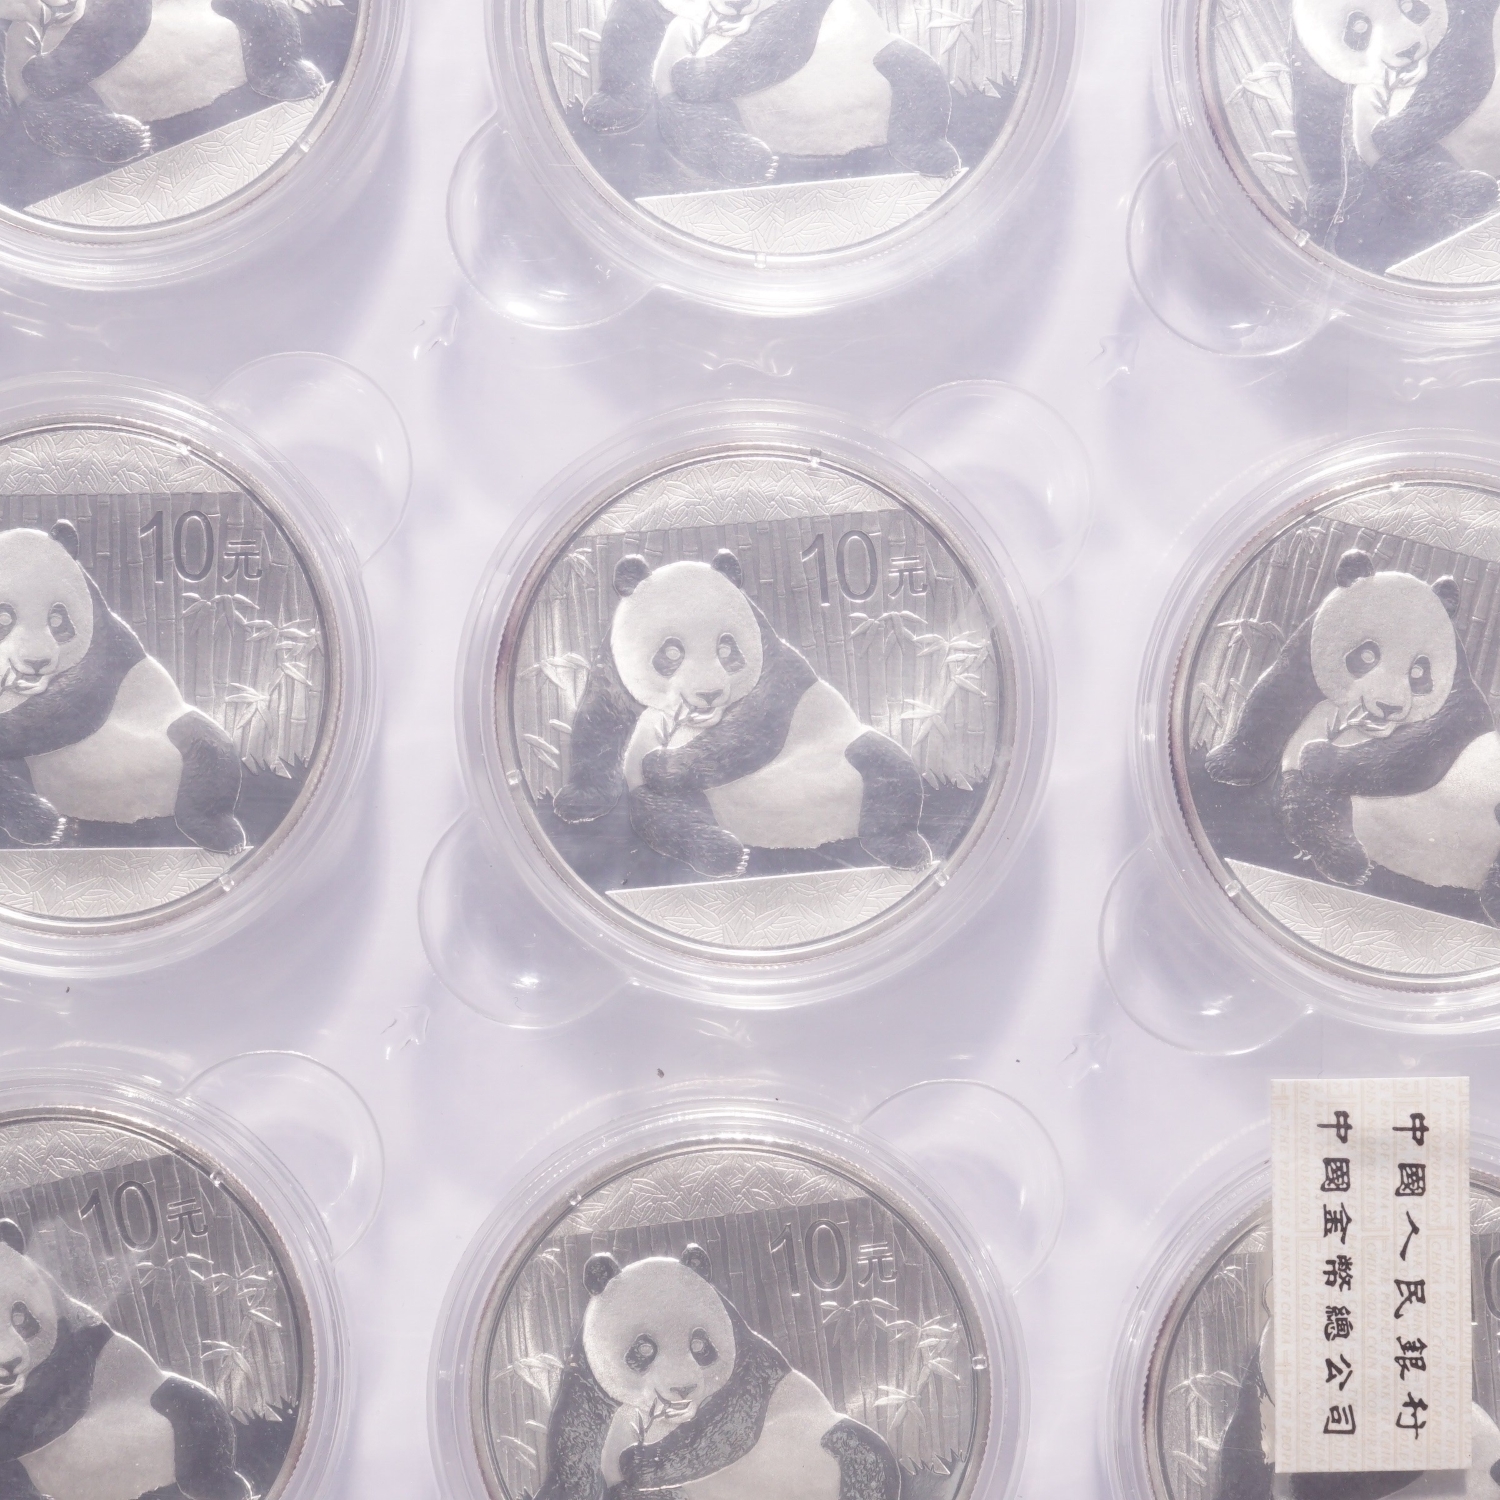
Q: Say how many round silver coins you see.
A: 9